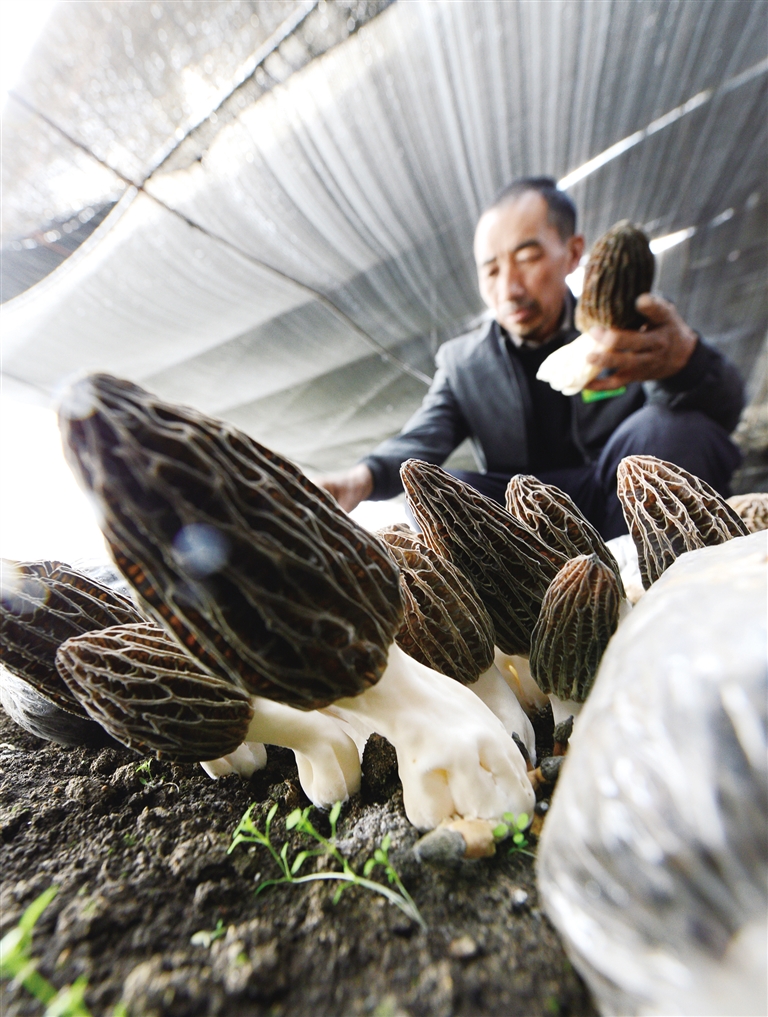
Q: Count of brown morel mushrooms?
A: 10